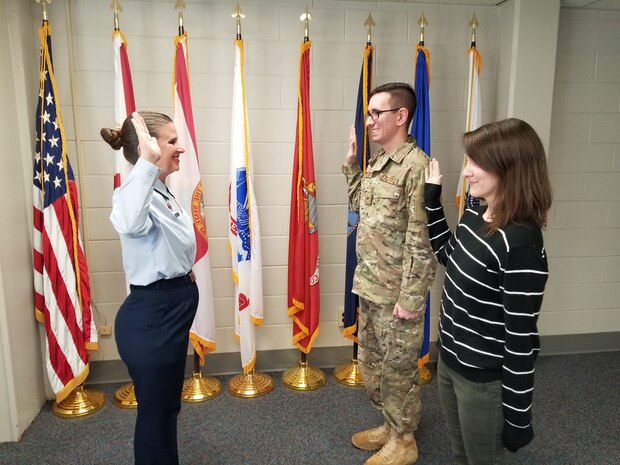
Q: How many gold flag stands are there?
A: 7